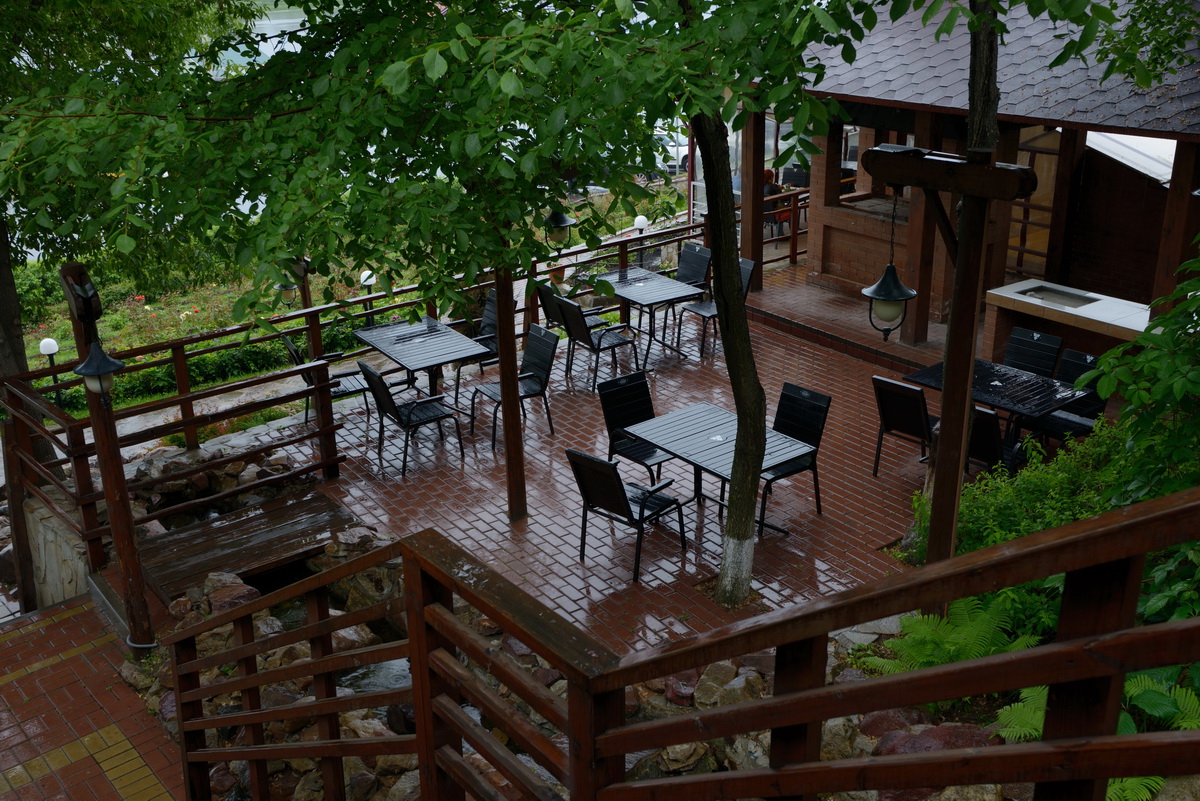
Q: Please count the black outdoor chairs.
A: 15